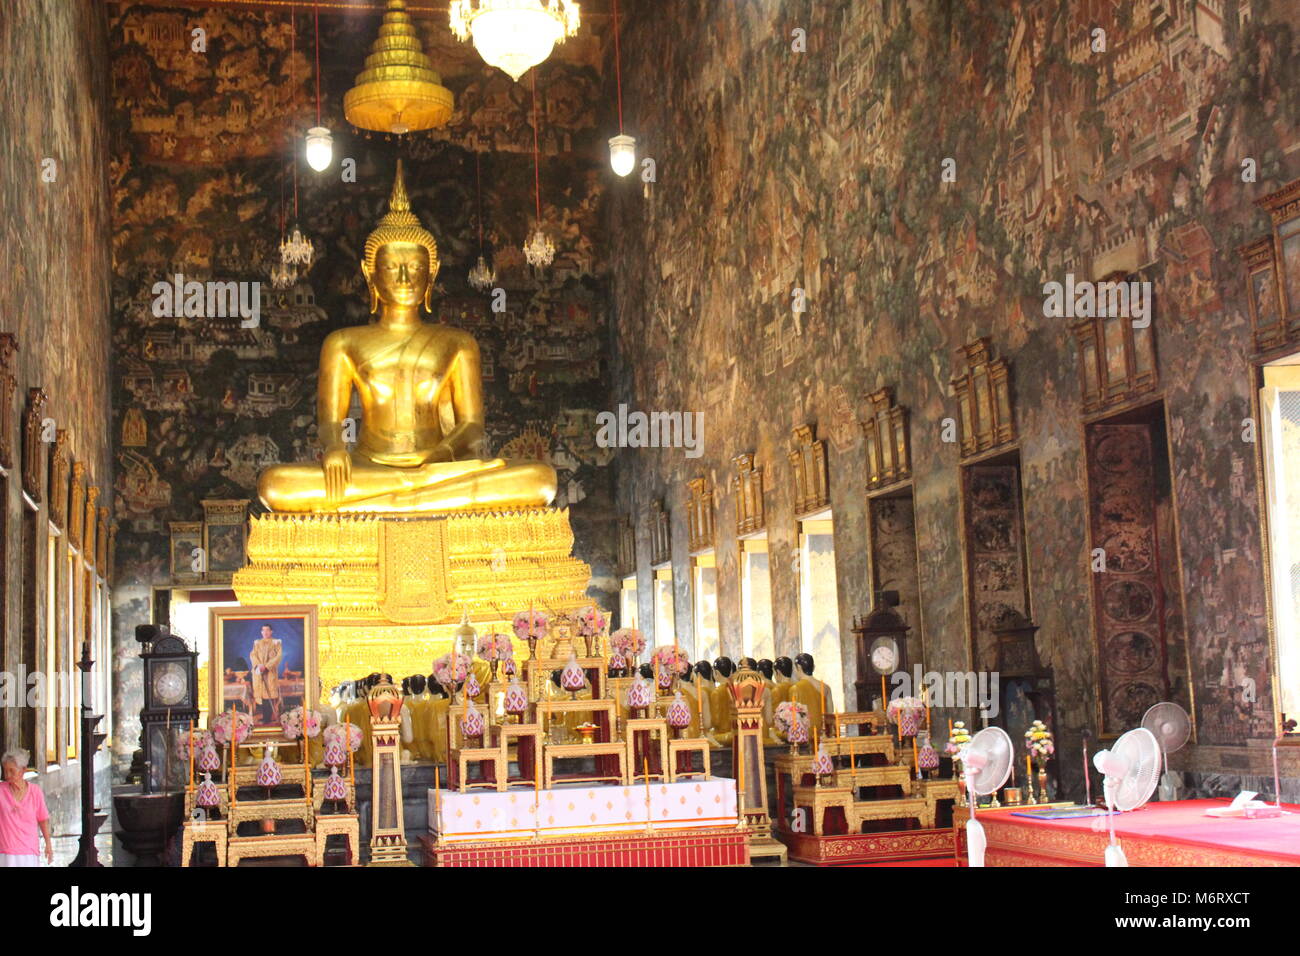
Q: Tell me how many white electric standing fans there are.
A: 3